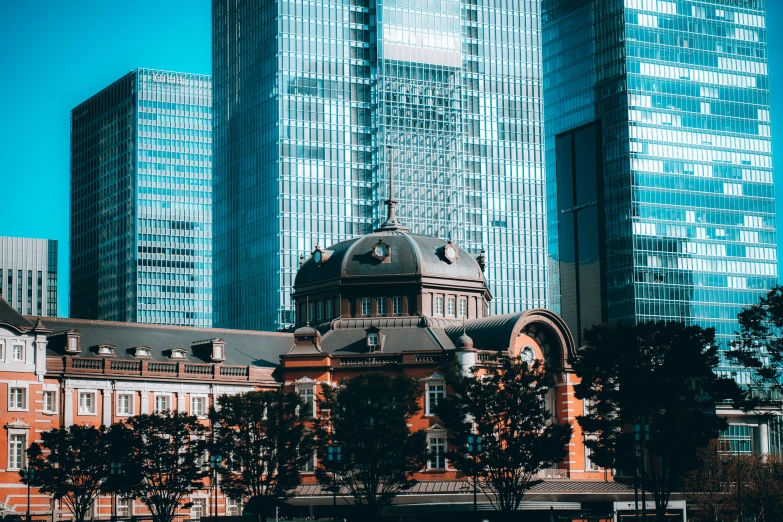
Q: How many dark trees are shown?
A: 7